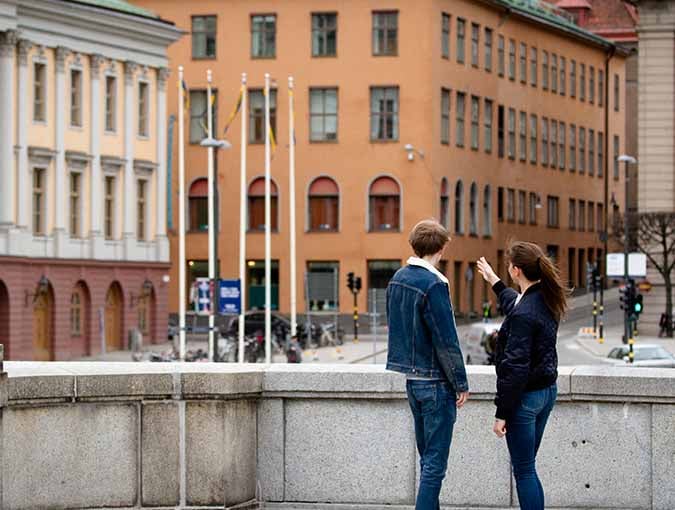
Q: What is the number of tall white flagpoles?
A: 5